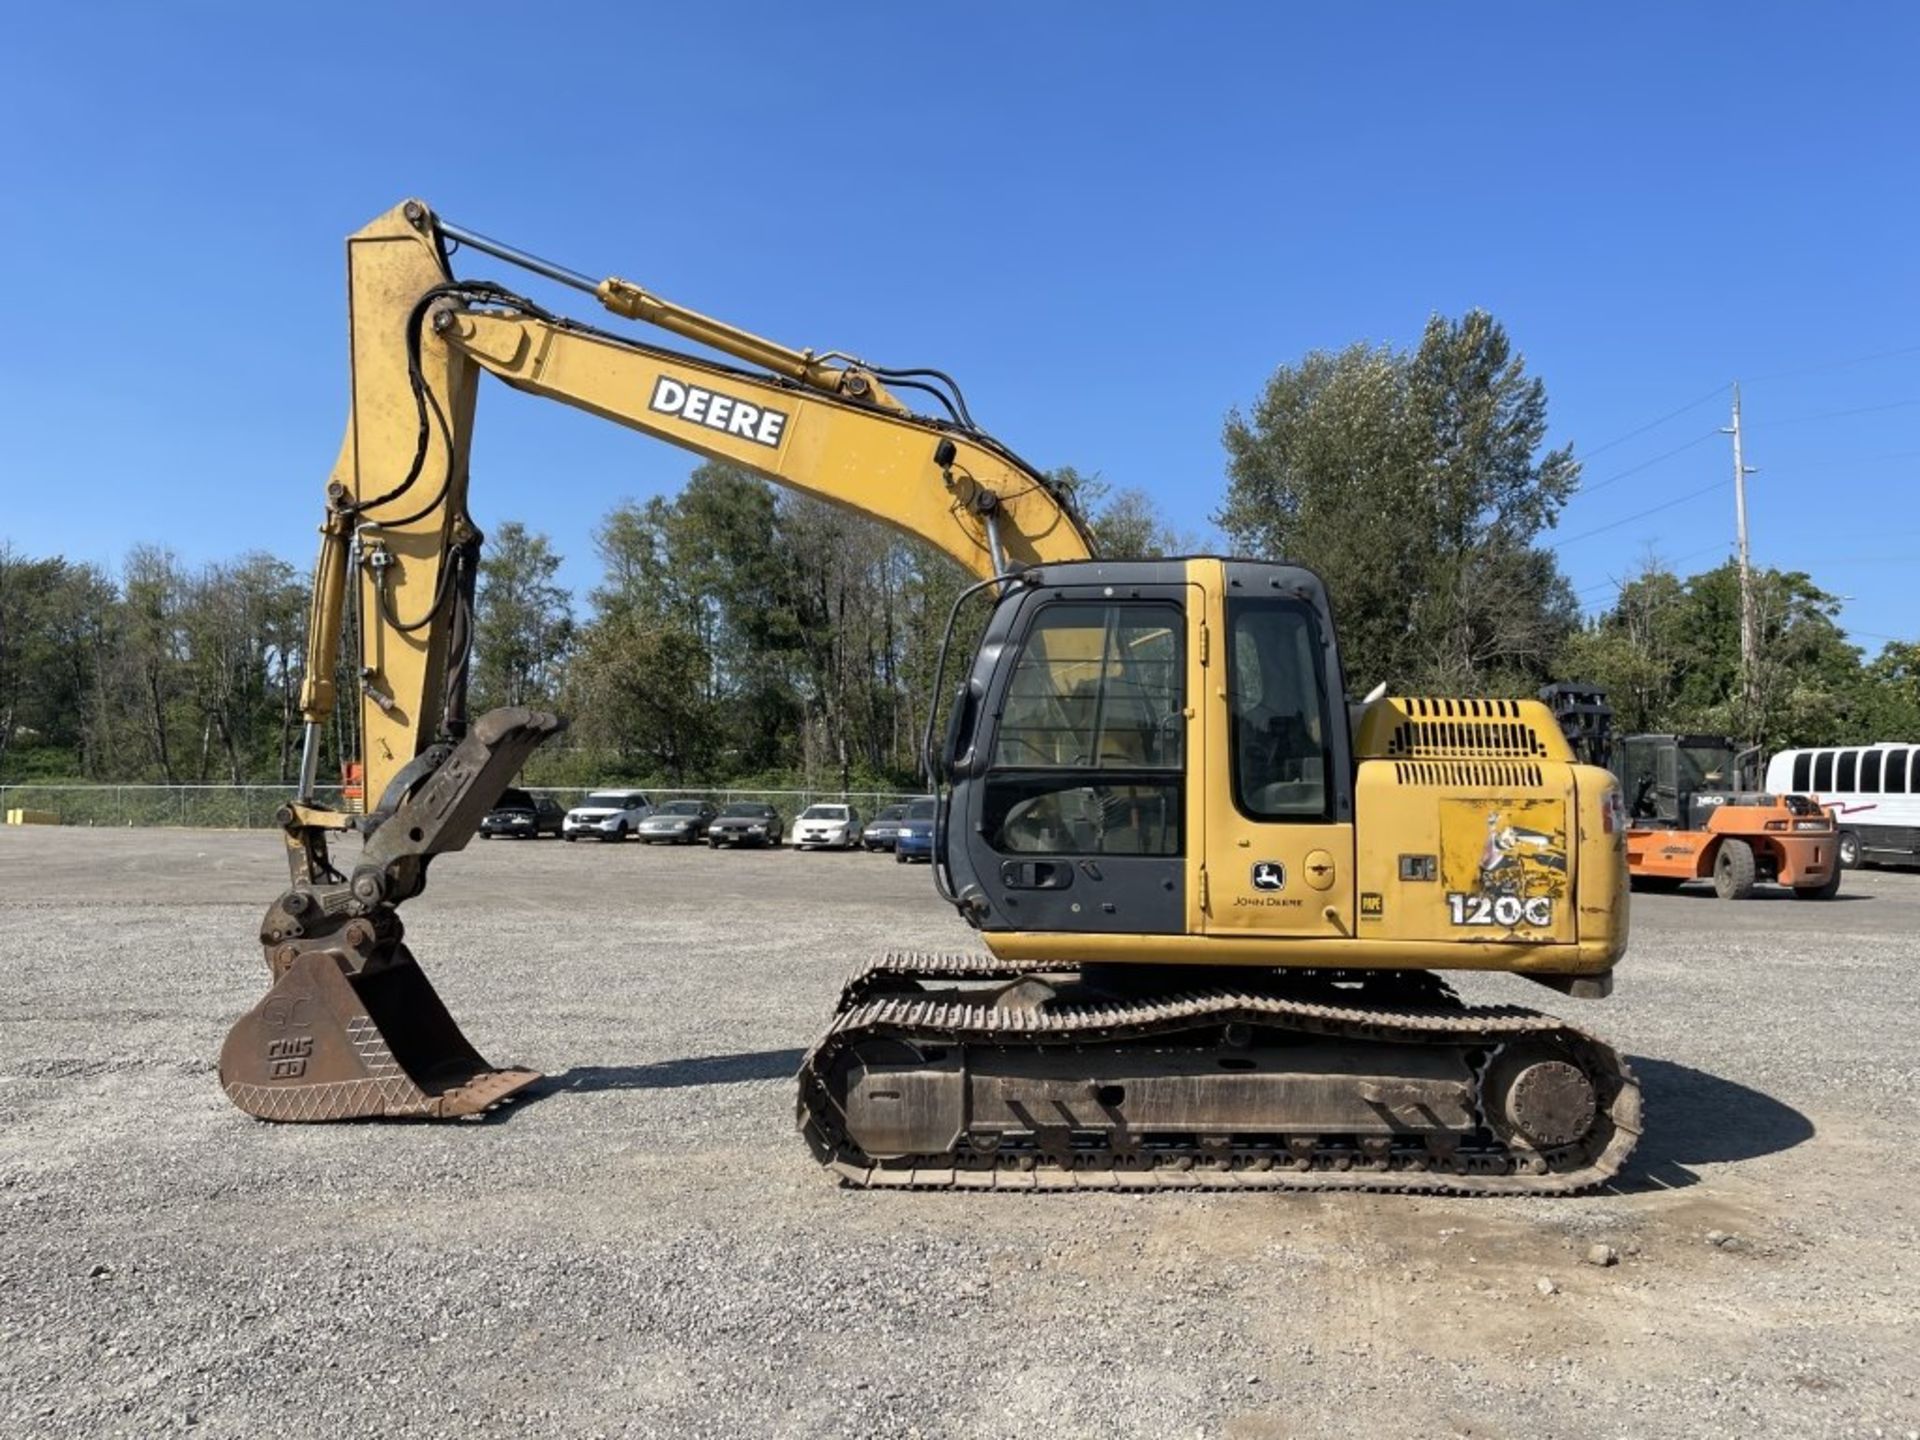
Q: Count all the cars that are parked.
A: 7